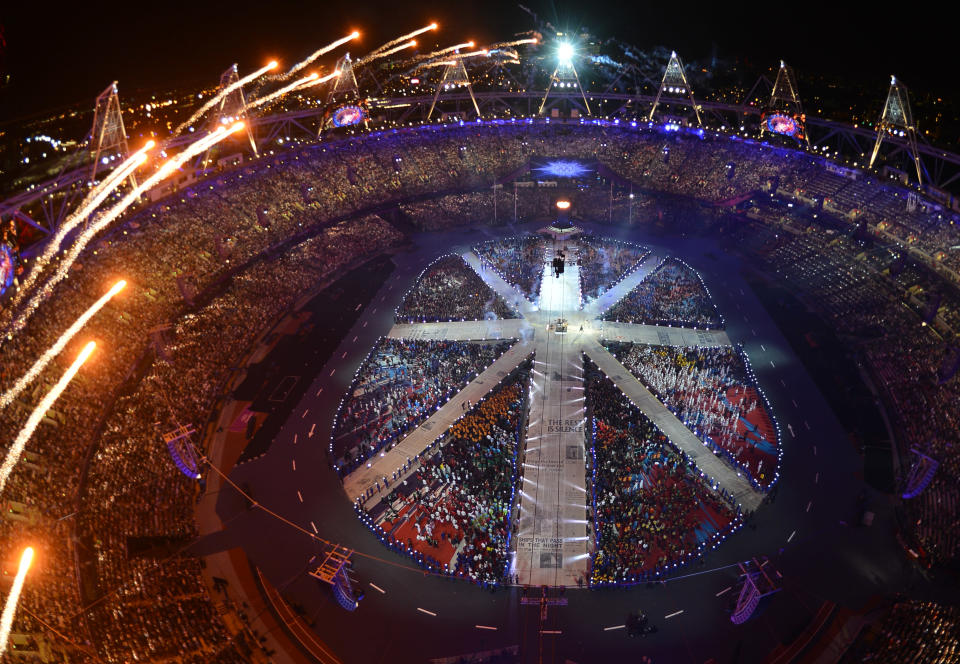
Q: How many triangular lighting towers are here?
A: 8